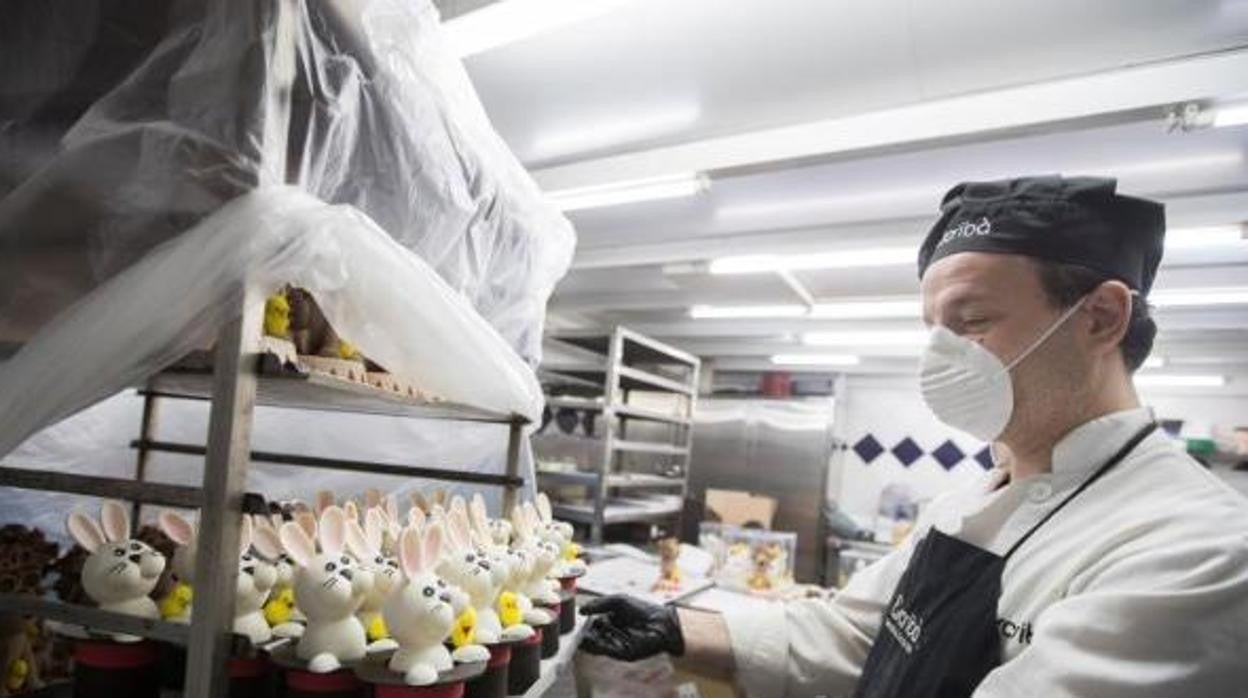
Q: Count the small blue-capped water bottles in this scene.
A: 0